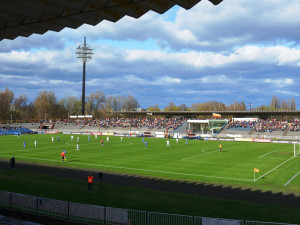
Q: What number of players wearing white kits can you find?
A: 10